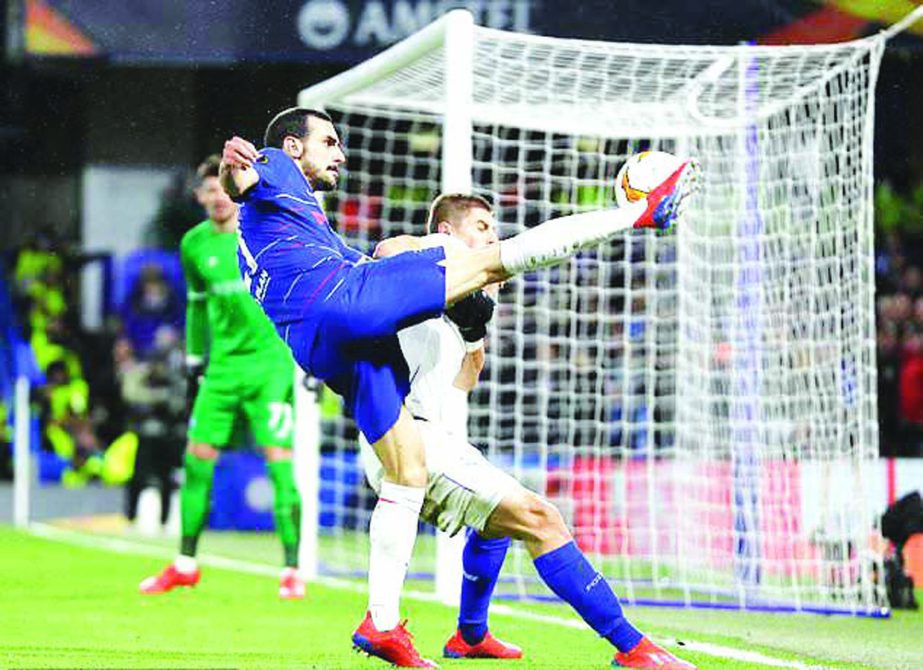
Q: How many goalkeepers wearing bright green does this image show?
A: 1